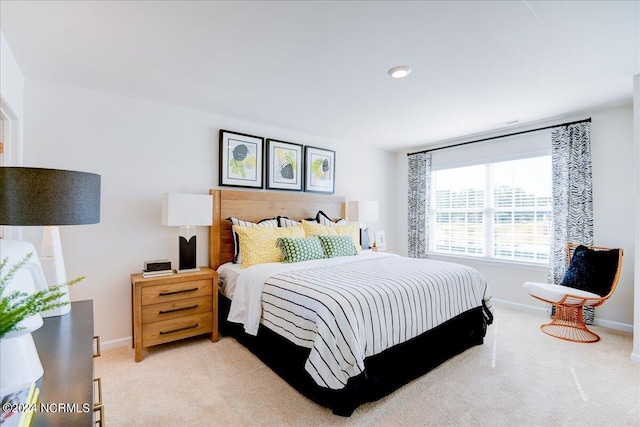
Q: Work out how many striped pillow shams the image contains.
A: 3